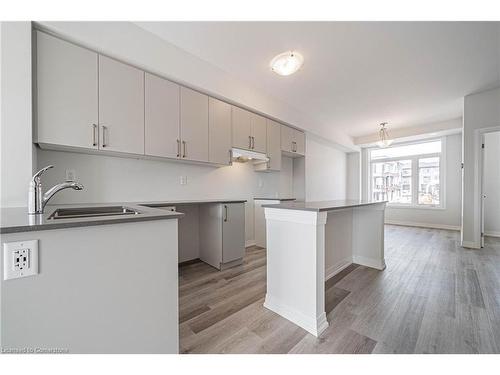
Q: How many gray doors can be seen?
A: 11